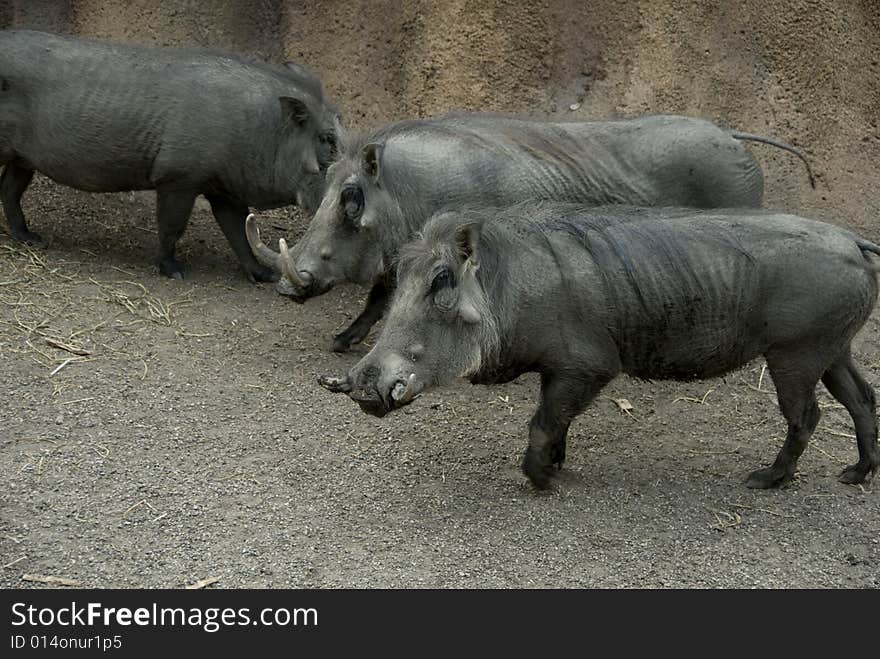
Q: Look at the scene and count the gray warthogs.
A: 3